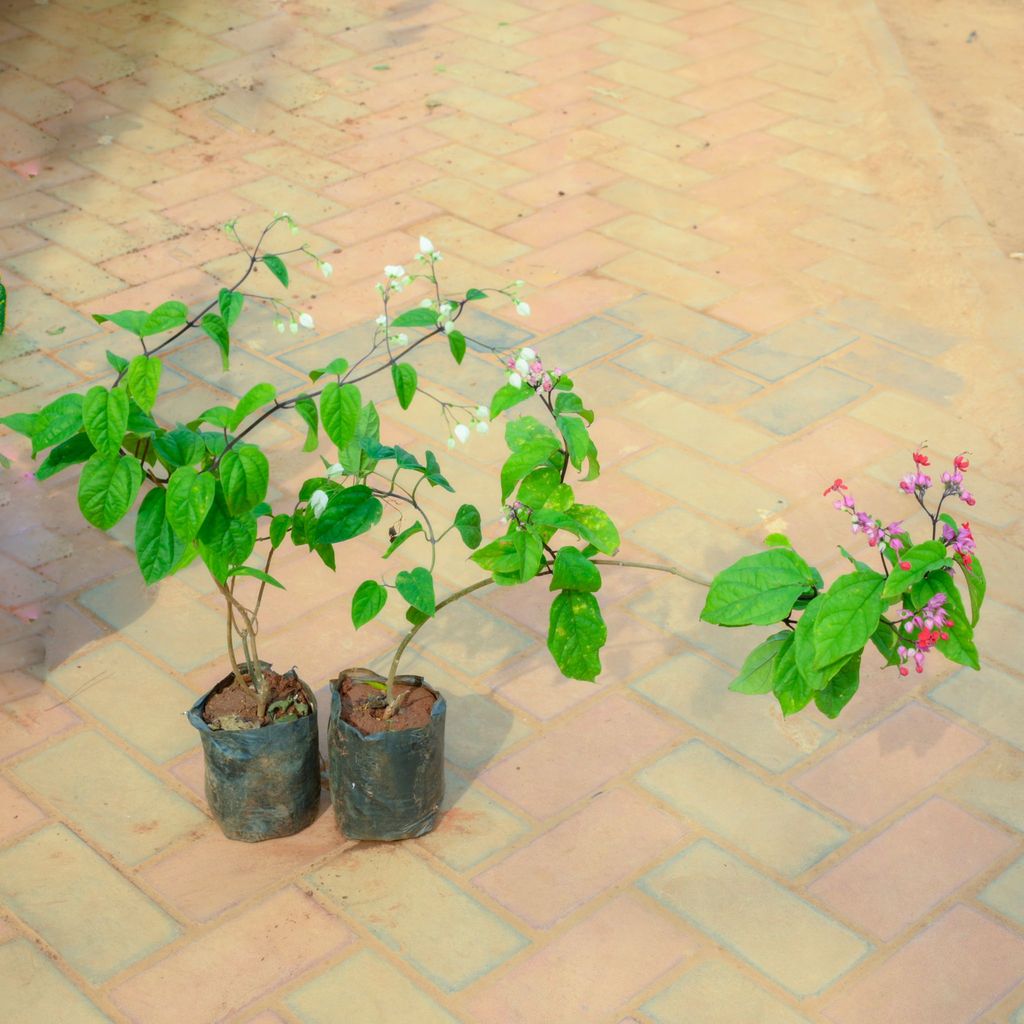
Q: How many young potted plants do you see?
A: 2